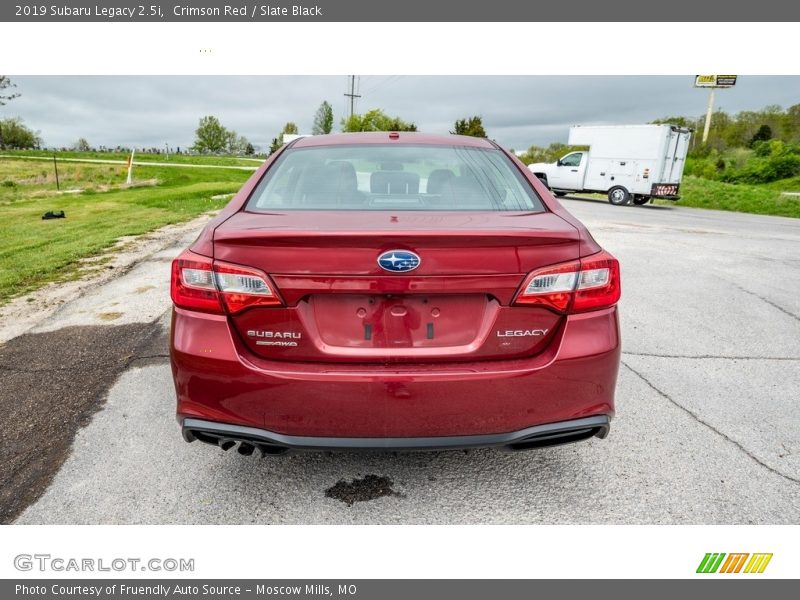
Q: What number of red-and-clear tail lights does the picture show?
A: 2